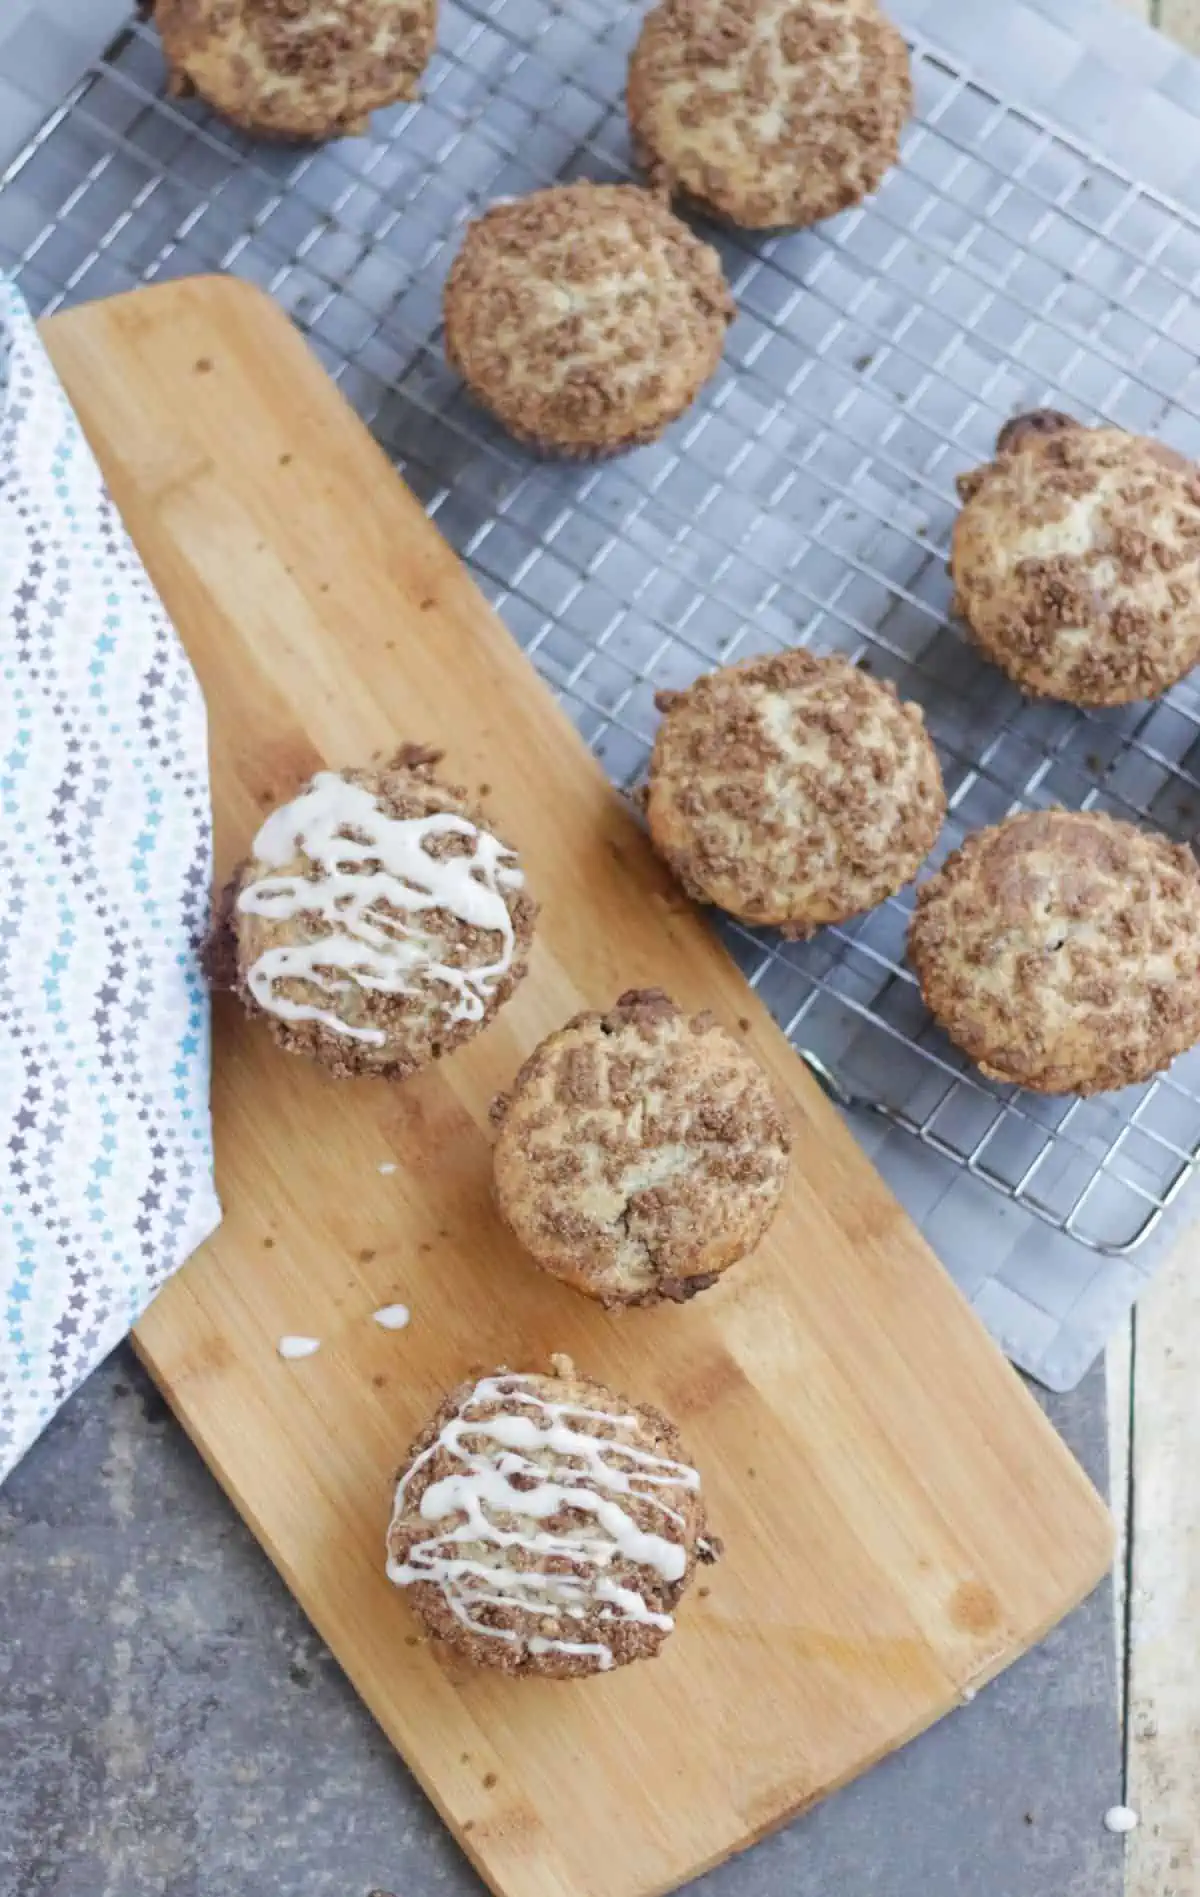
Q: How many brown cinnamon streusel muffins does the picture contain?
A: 9